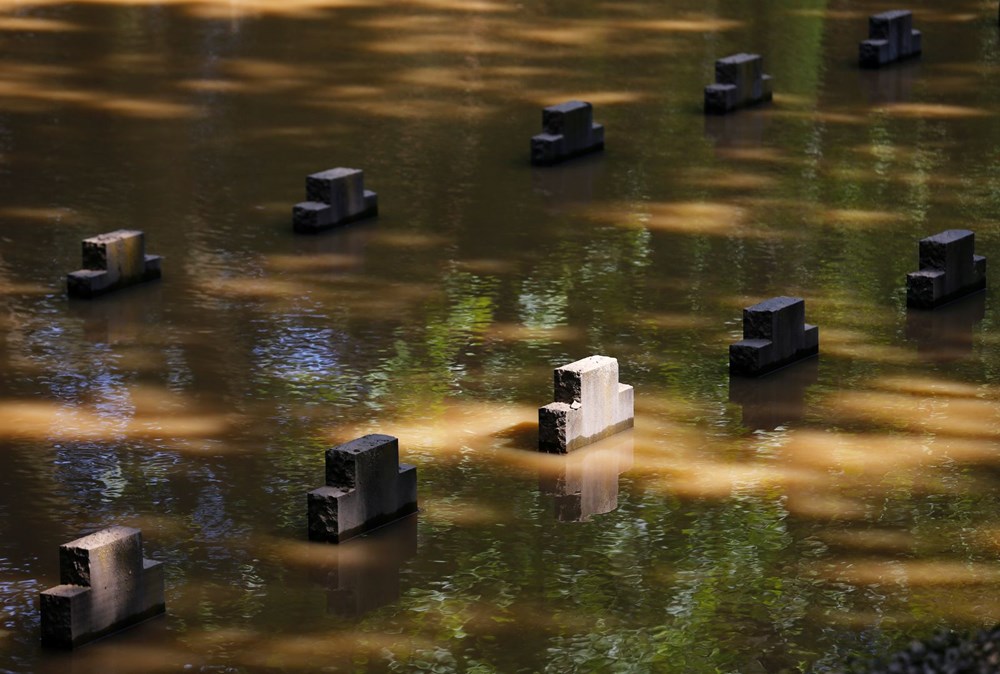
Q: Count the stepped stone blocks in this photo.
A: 10